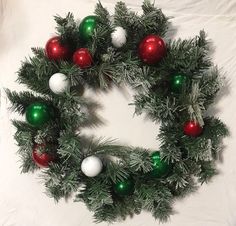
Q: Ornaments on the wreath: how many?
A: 13